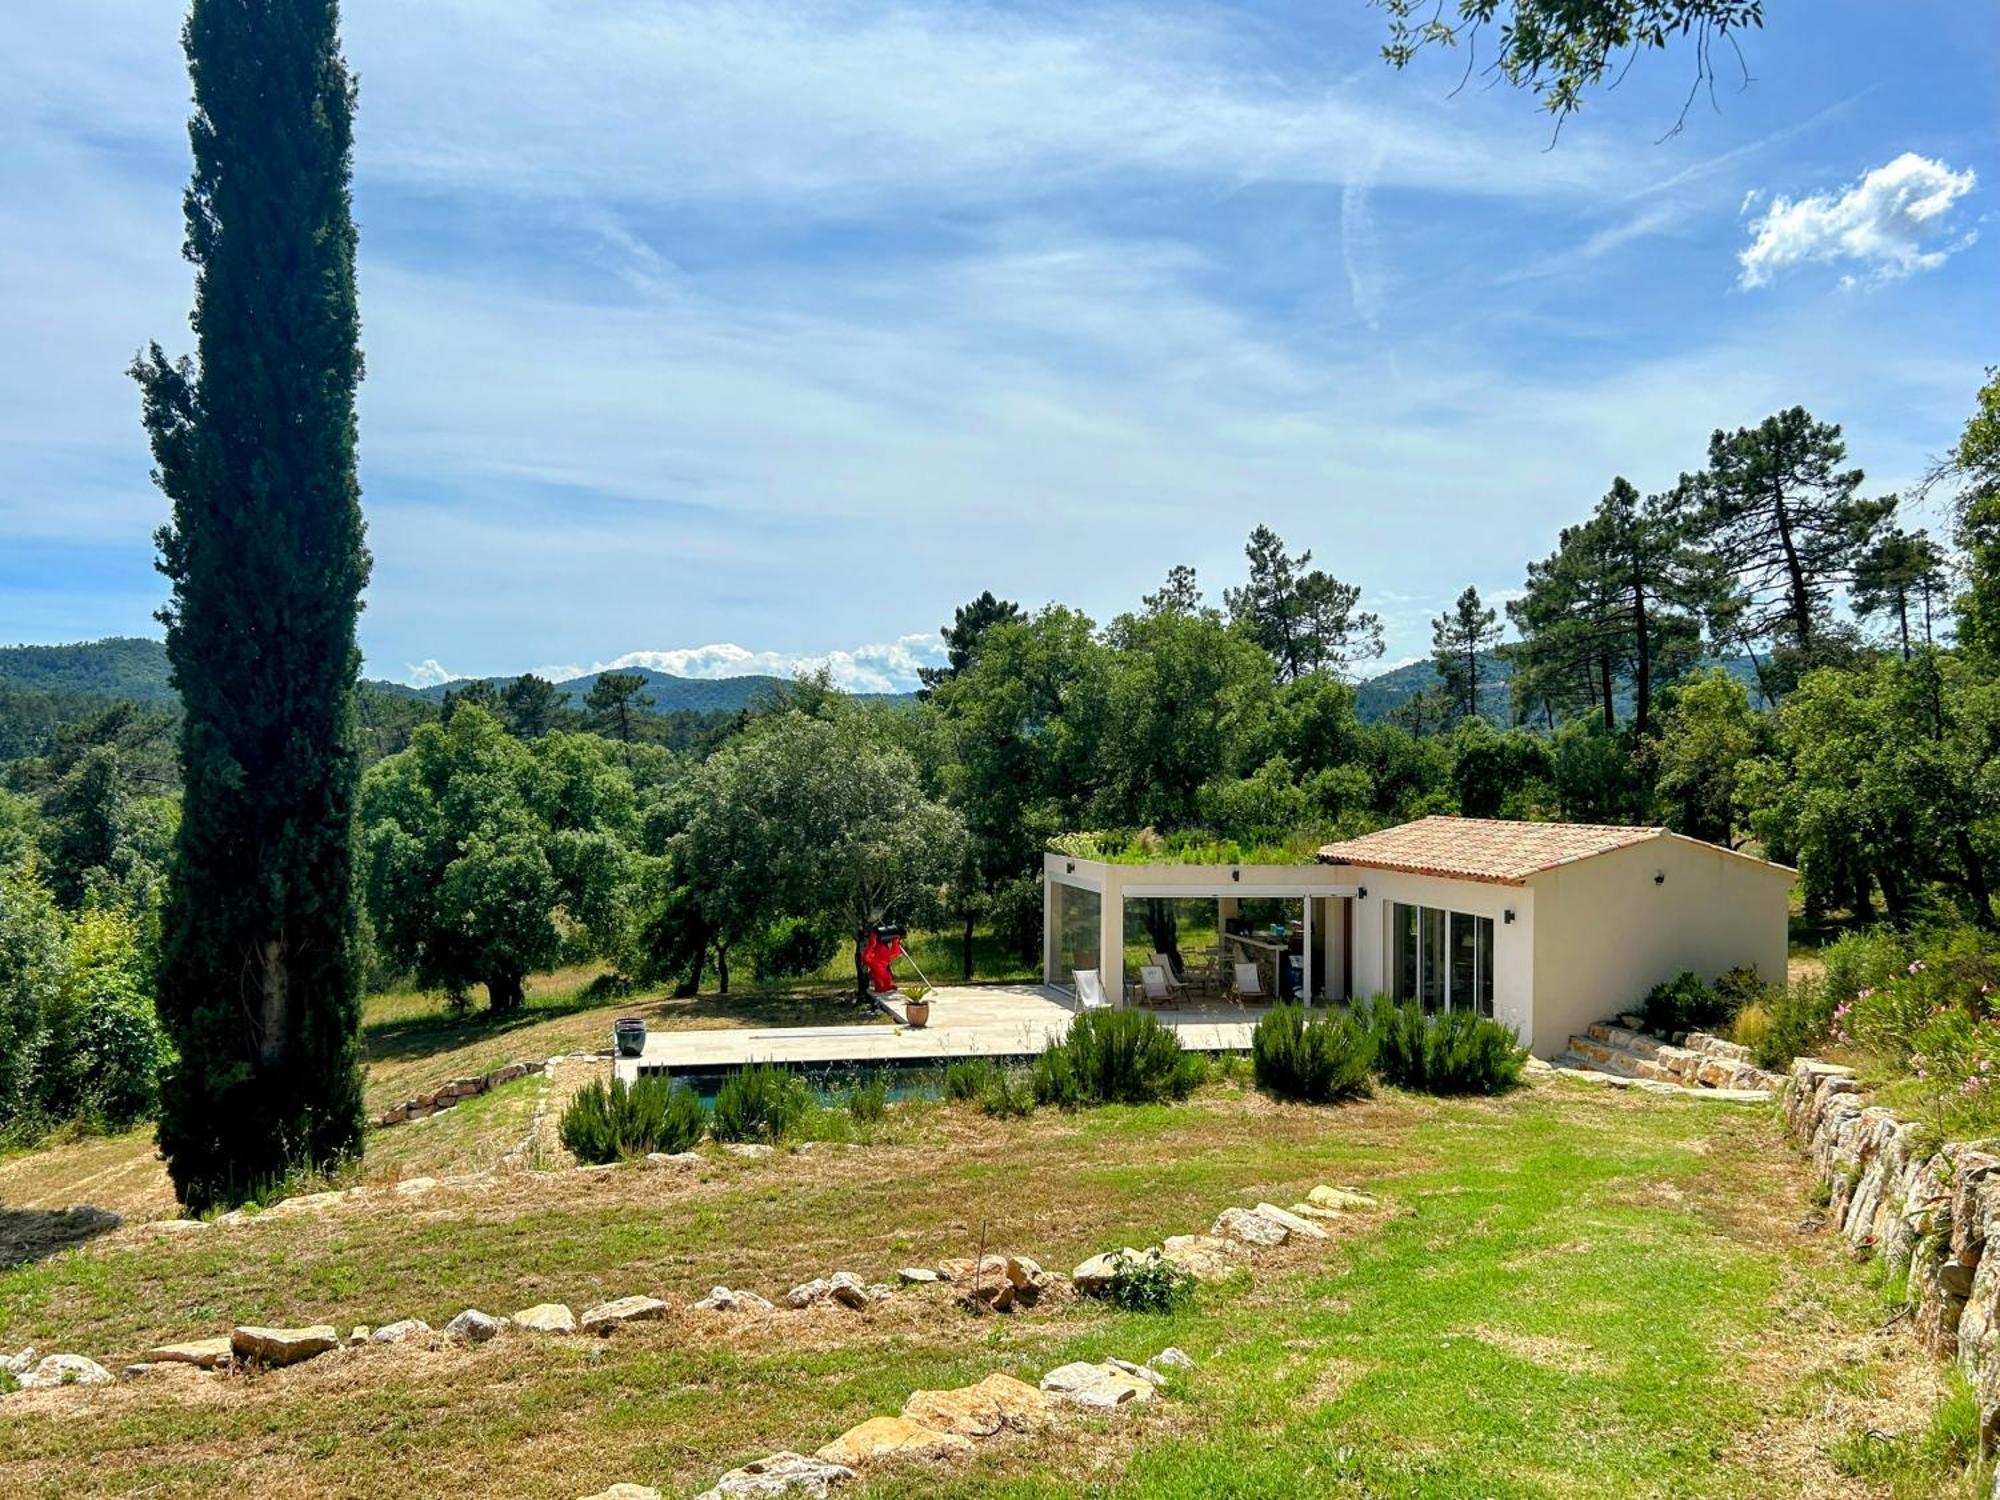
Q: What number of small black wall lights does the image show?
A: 5